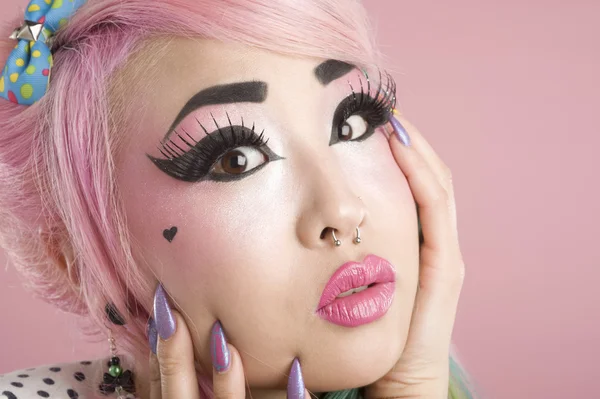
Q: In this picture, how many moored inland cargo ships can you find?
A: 0